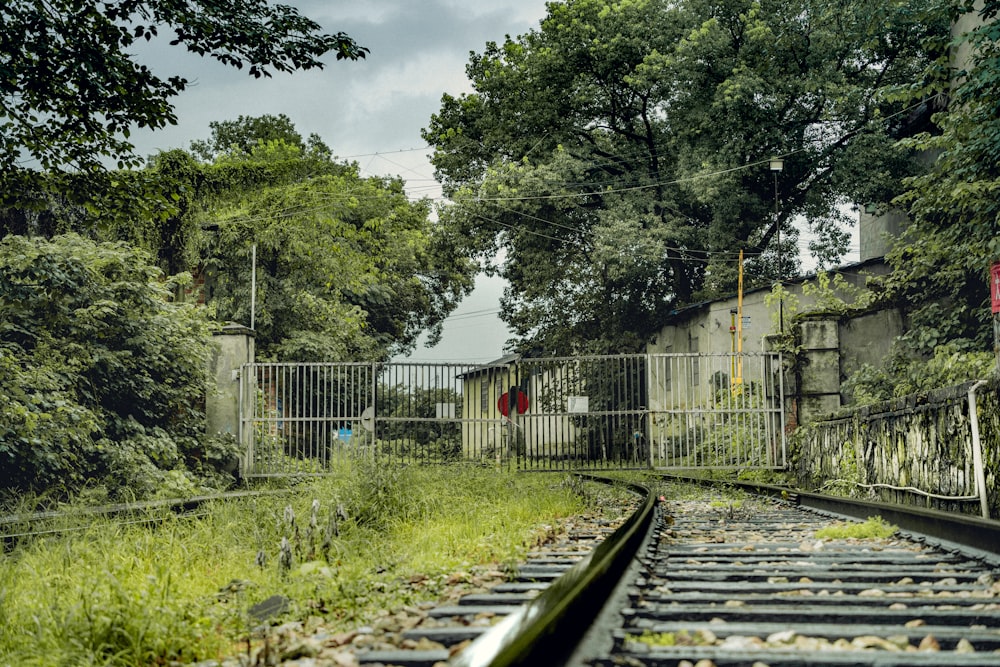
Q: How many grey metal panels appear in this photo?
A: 4